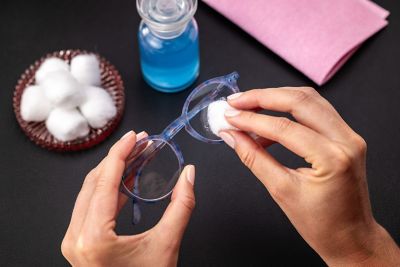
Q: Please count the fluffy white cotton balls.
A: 7